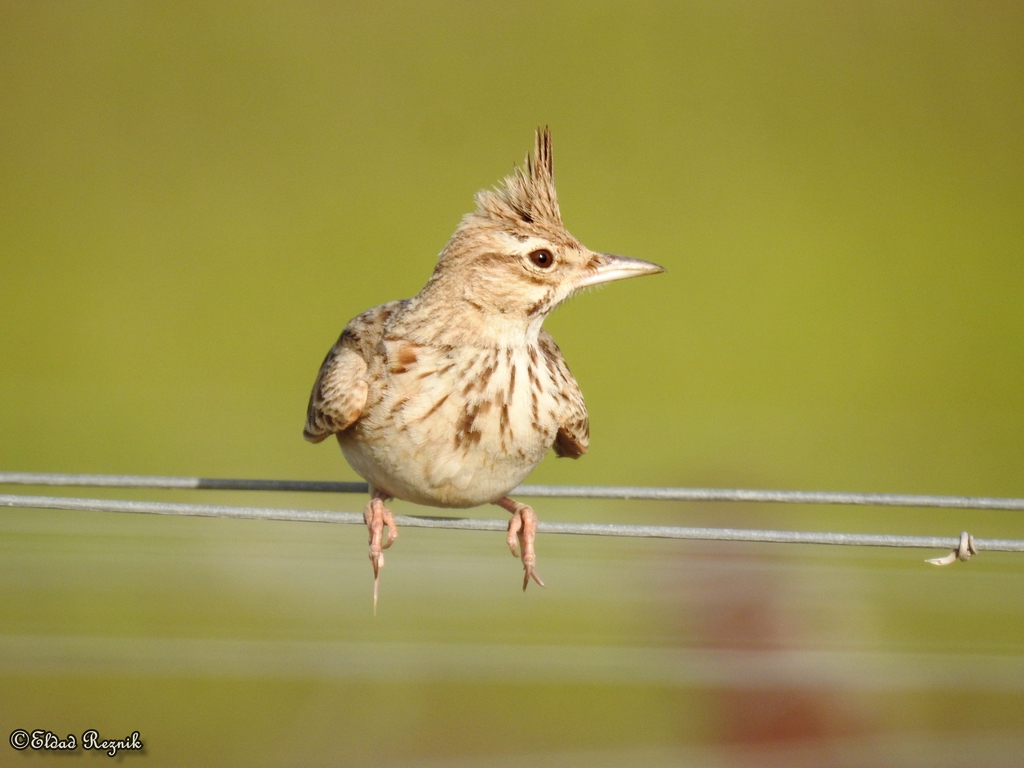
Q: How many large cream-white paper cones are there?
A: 0